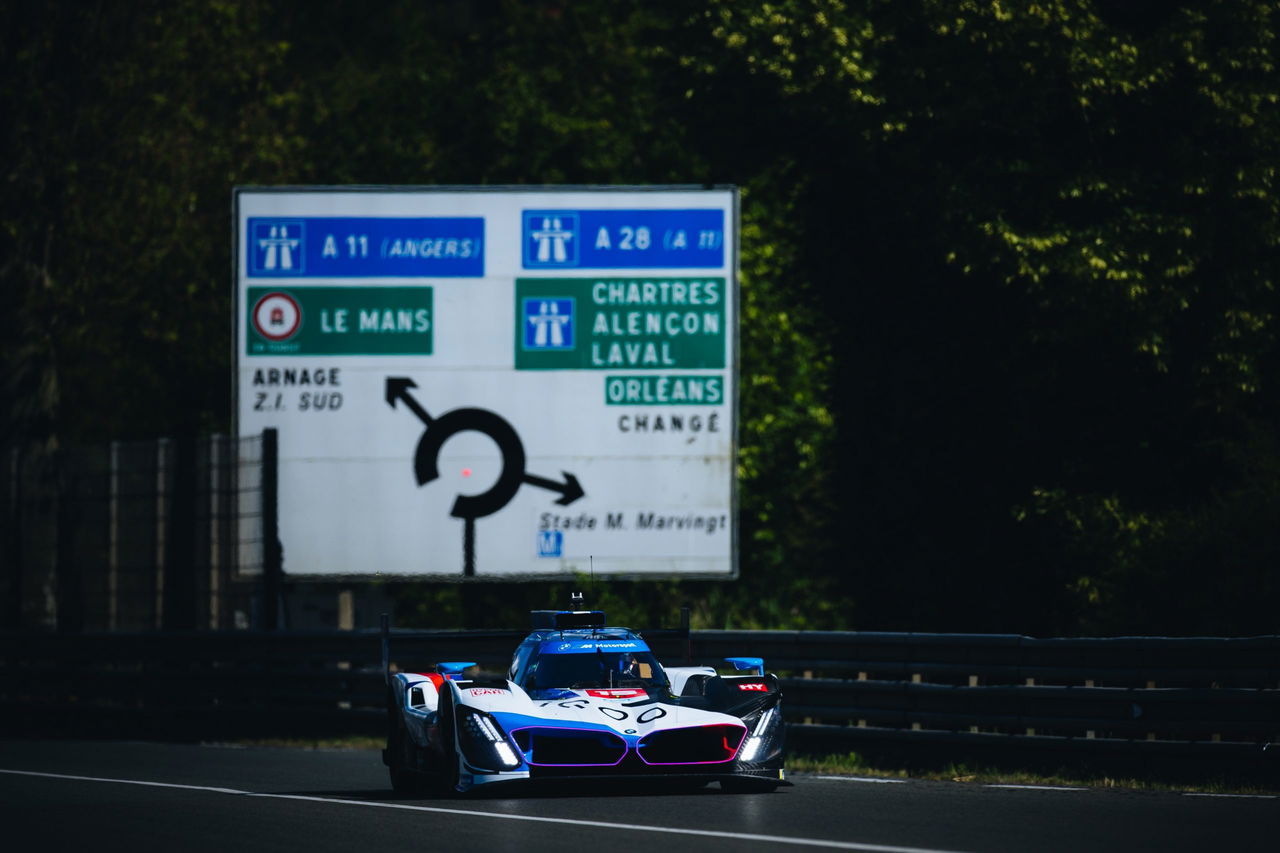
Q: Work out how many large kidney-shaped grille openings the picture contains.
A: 2